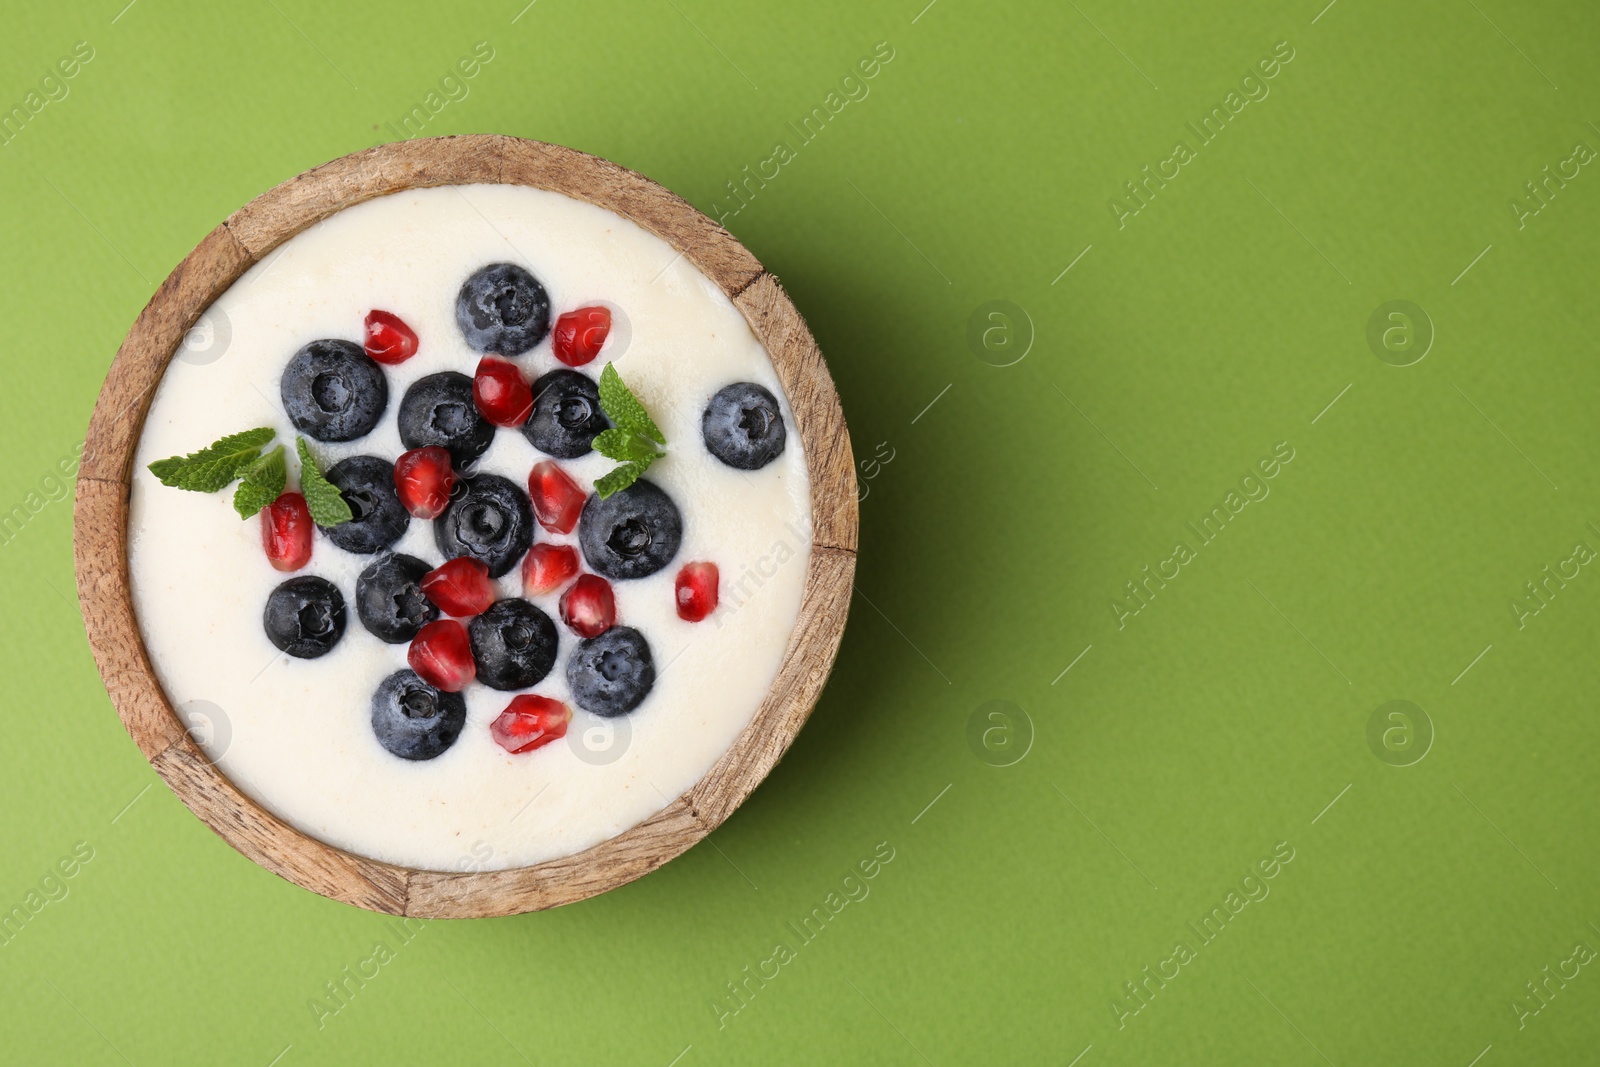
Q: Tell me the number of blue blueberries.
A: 13